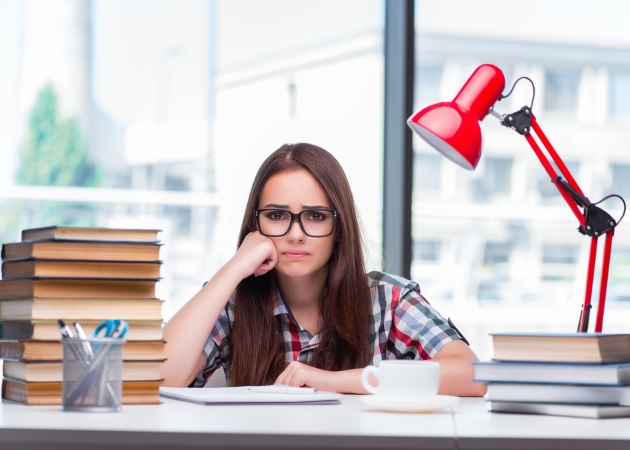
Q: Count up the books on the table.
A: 13